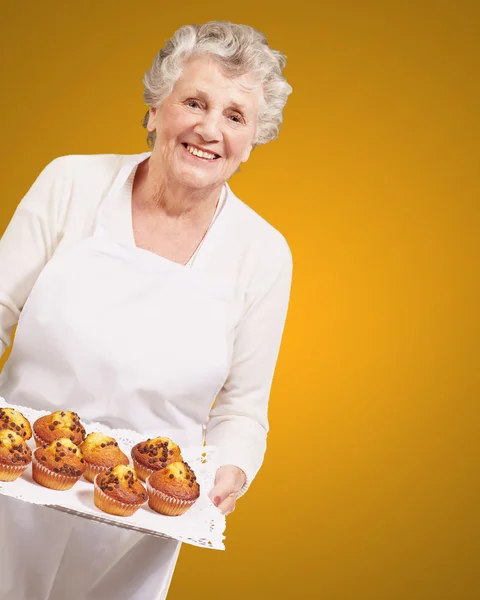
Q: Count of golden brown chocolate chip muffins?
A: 8